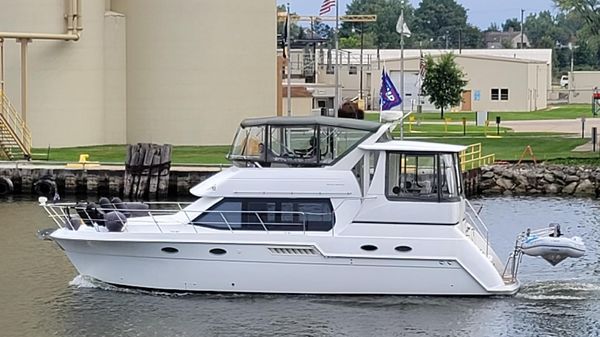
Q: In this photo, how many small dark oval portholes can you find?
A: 4